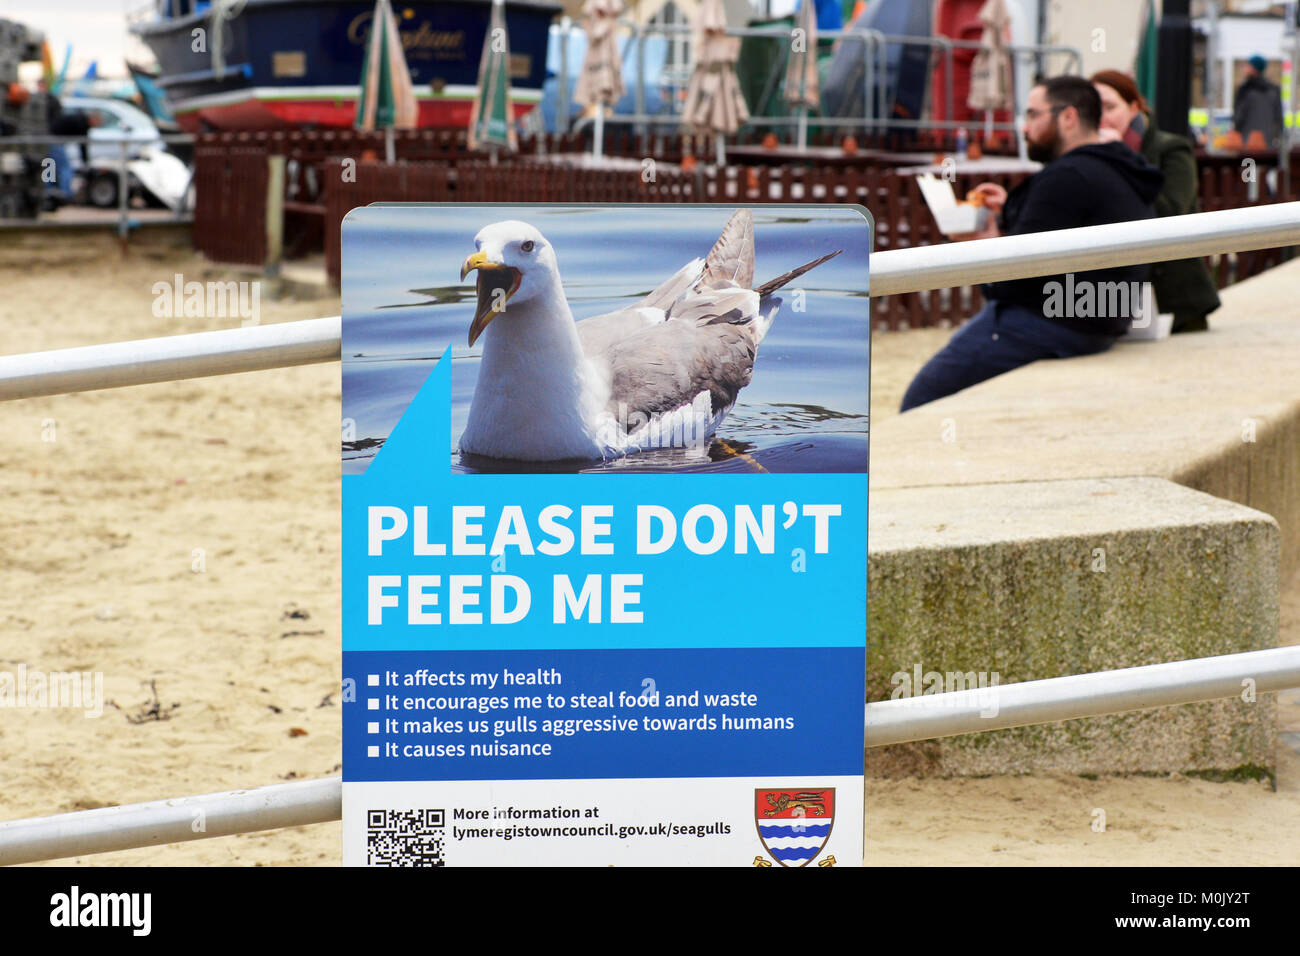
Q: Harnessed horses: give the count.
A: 0